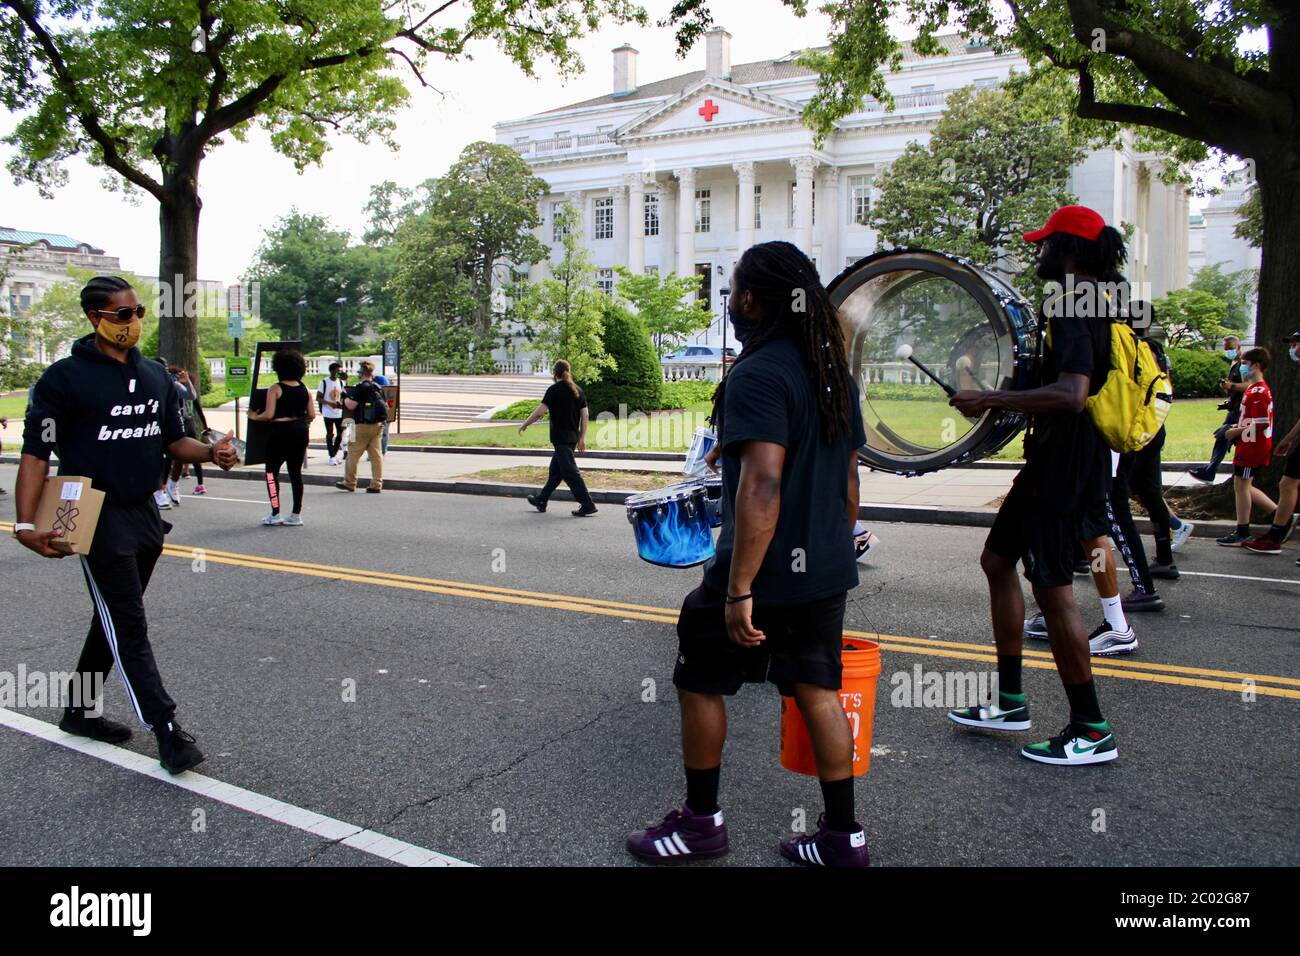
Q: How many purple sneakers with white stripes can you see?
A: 2